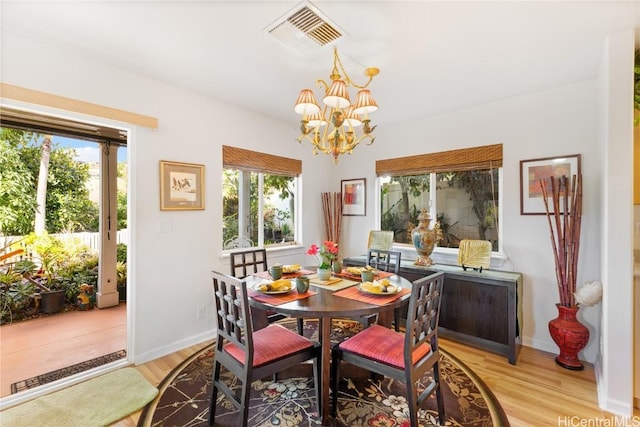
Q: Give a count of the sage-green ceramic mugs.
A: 4